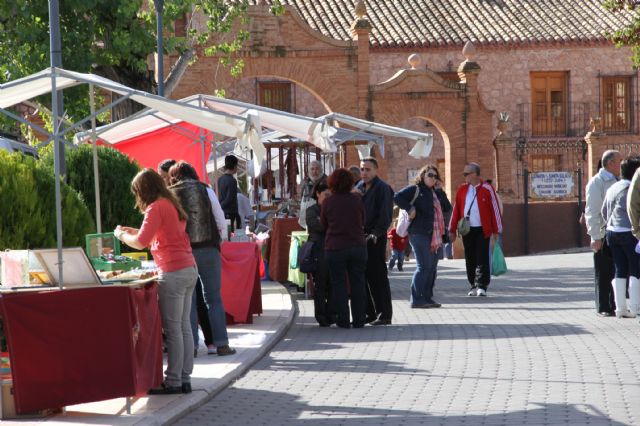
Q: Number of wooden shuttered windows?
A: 3